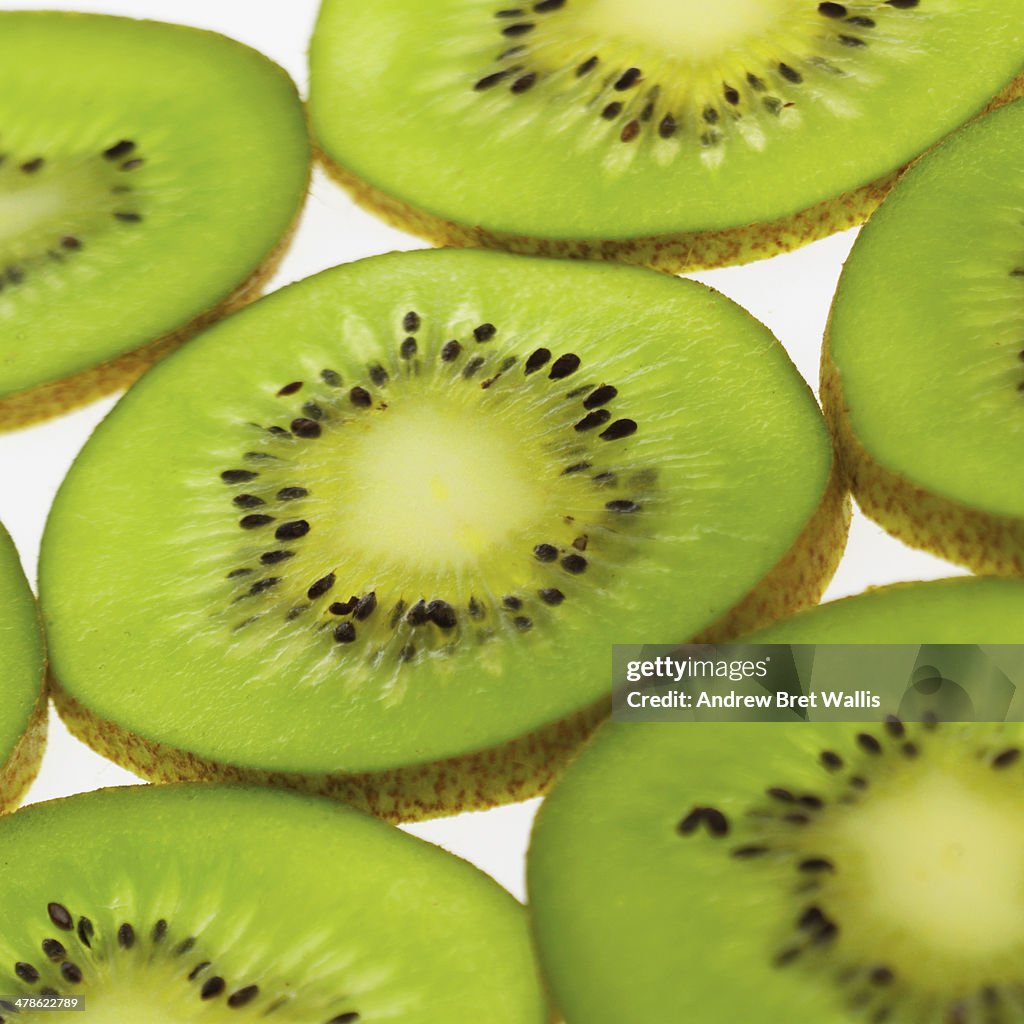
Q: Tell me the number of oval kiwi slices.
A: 7